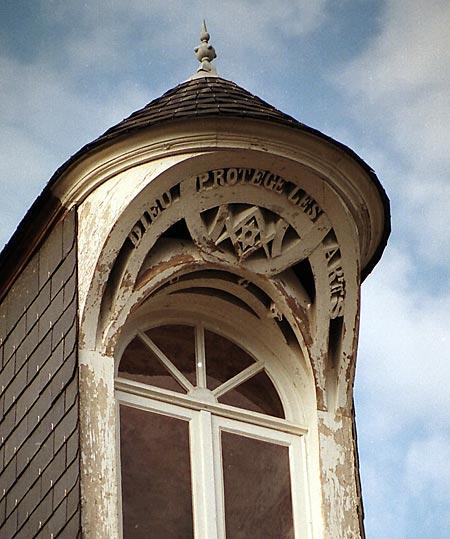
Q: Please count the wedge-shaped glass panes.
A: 4